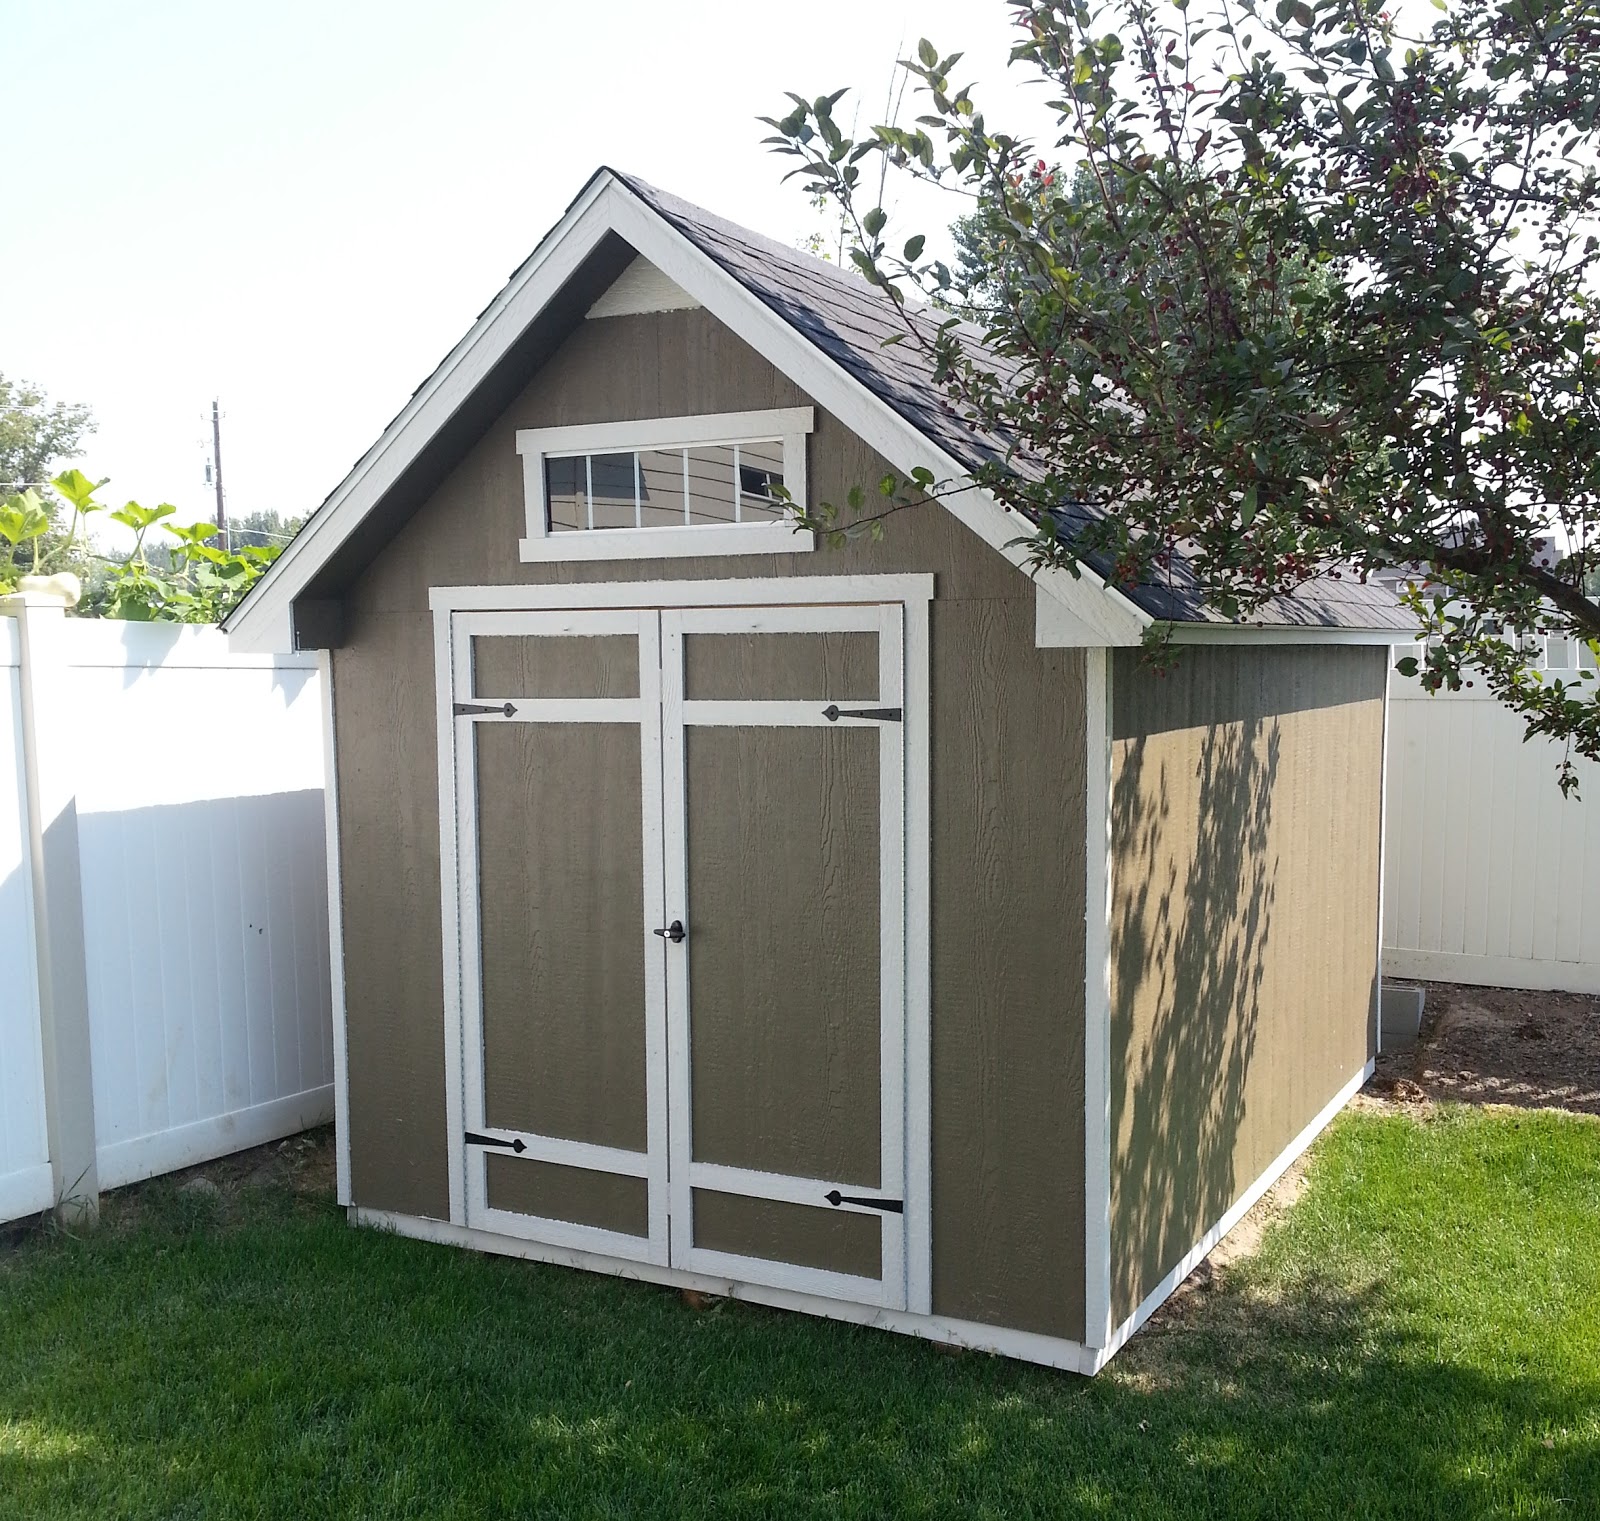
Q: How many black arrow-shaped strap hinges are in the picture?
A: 4